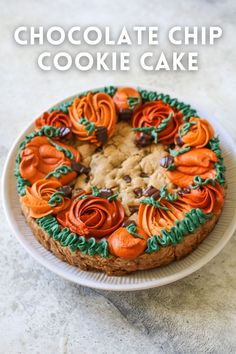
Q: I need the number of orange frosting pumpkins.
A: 12